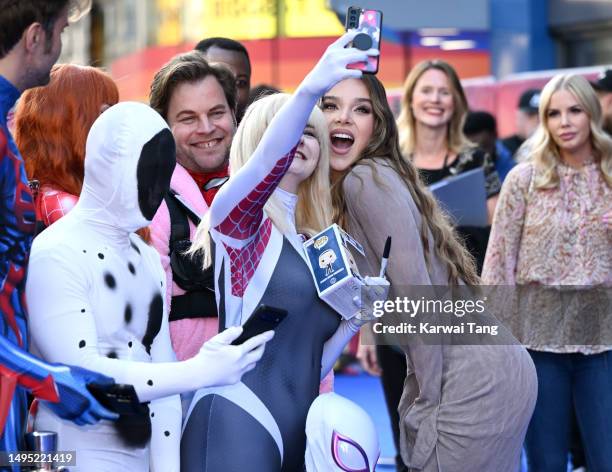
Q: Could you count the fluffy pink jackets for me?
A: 1